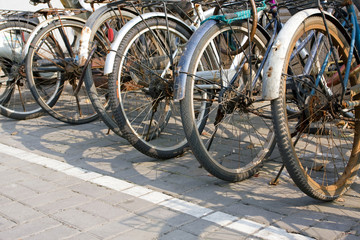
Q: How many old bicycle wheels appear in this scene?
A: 6